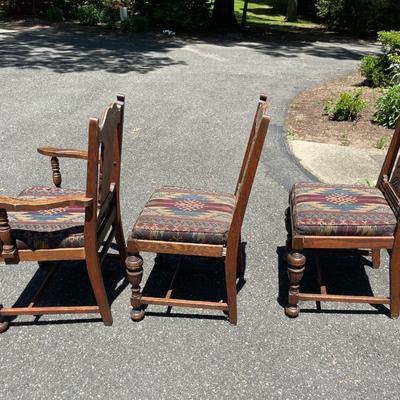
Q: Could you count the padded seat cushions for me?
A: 3